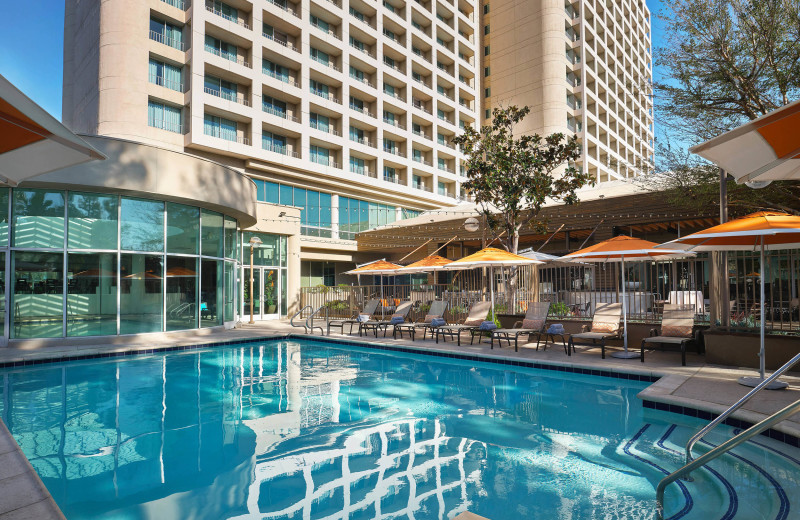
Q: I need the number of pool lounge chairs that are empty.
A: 7